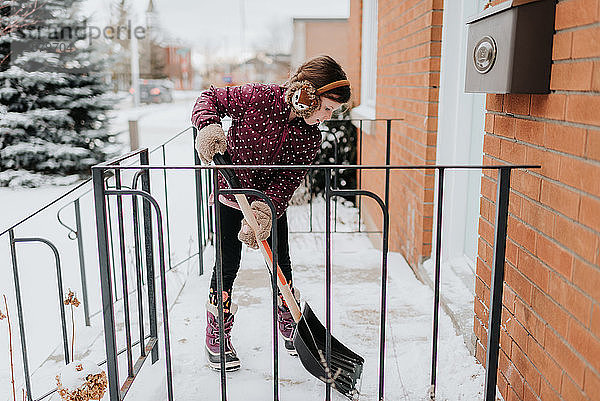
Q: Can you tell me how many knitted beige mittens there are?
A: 2